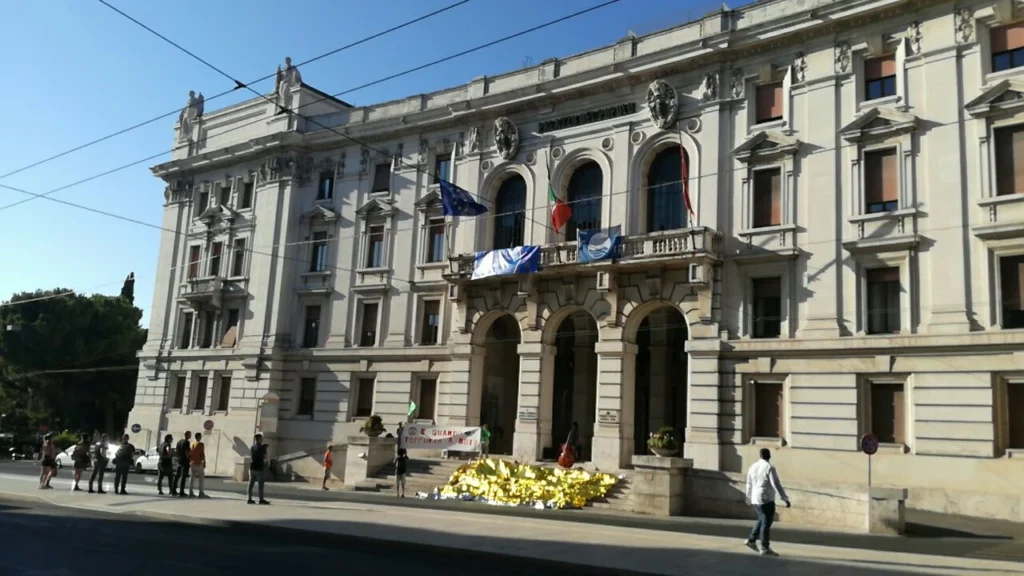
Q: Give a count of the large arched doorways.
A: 3